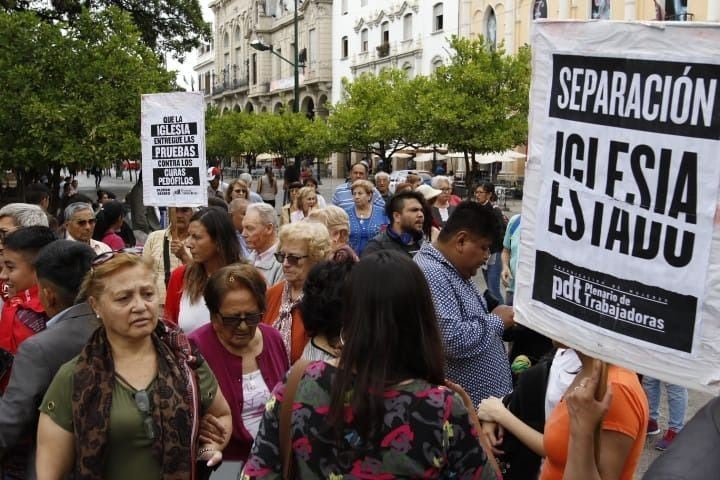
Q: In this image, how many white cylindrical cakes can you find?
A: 0